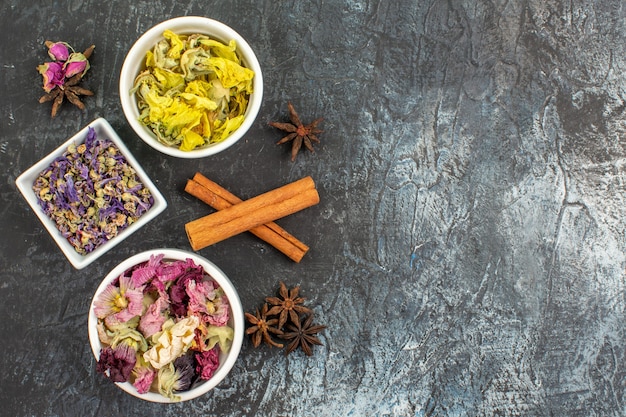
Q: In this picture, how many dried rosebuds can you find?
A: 3